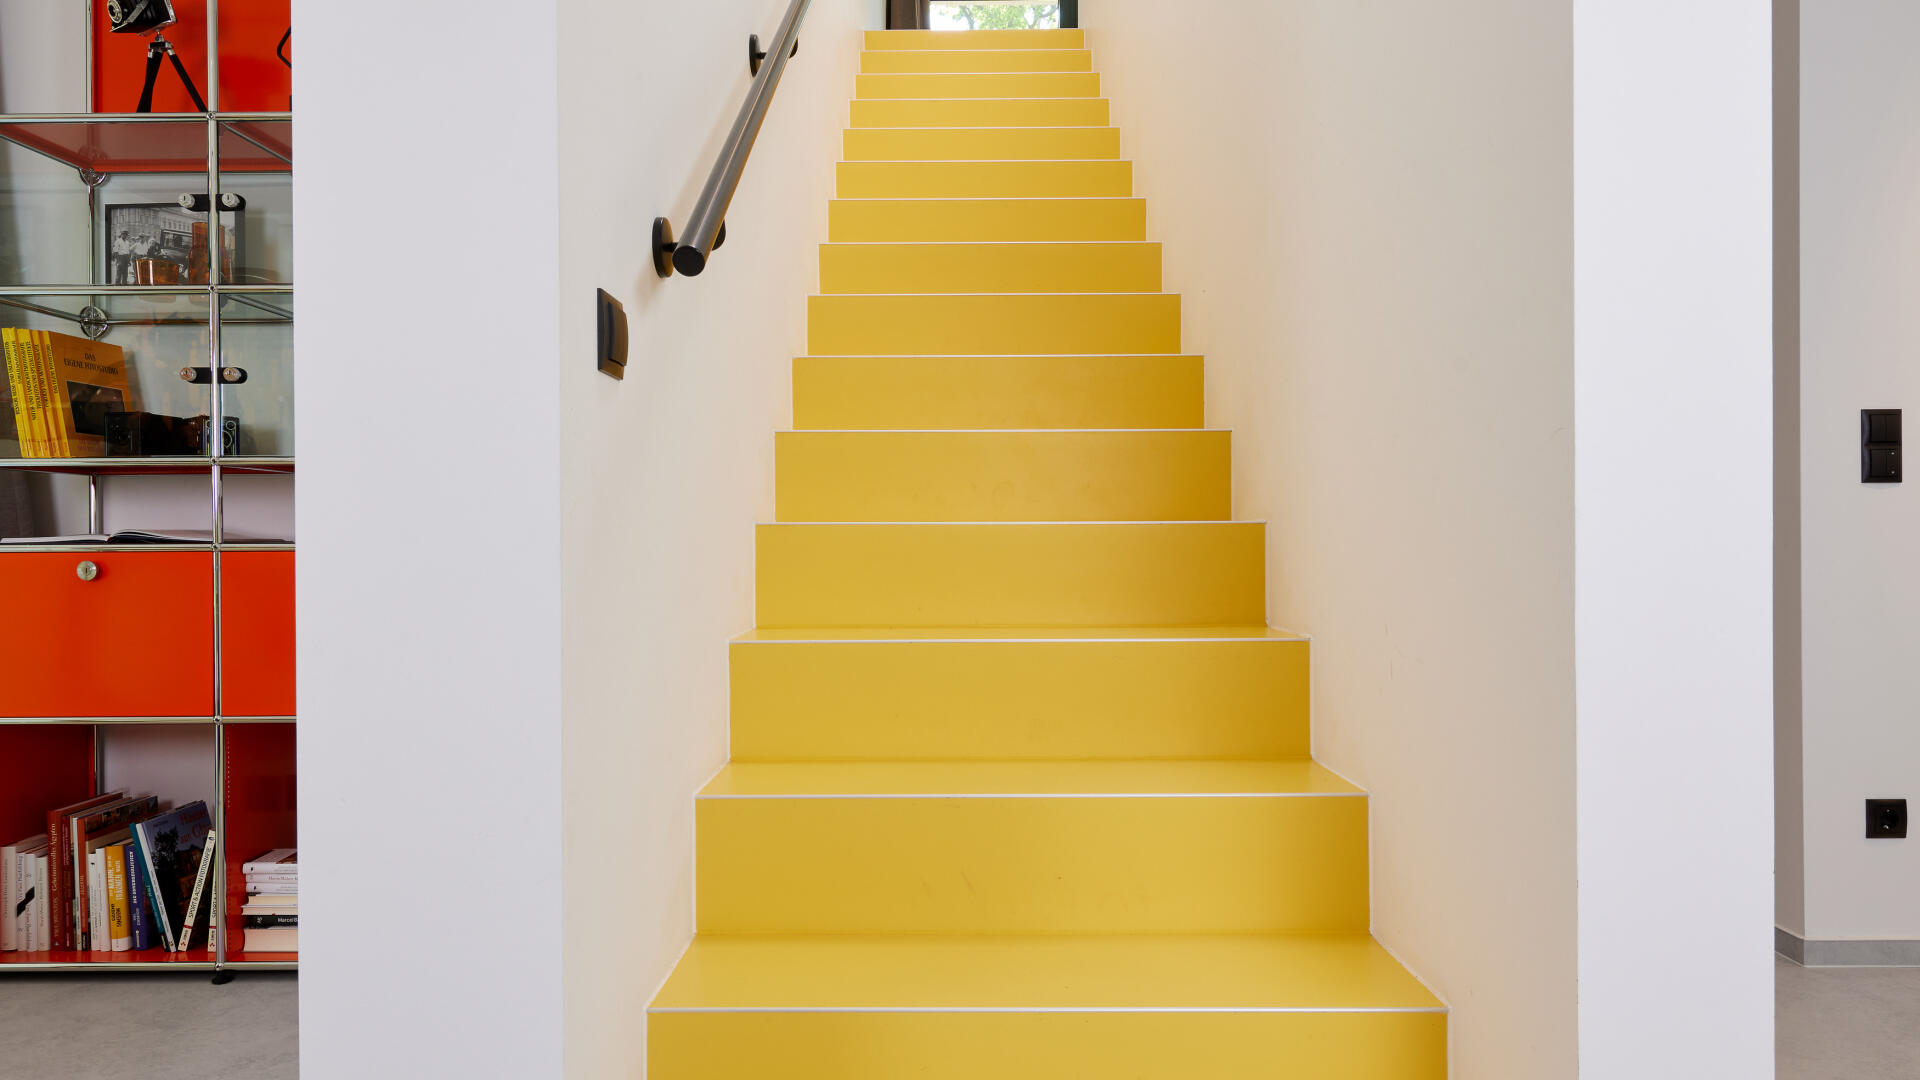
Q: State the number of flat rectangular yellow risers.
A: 15